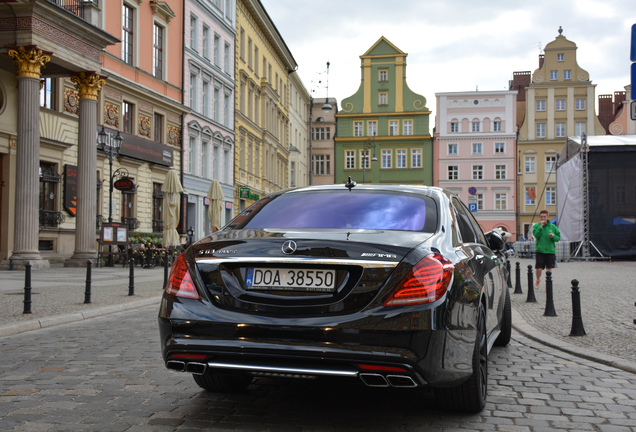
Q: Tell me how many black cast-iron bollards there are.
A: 9